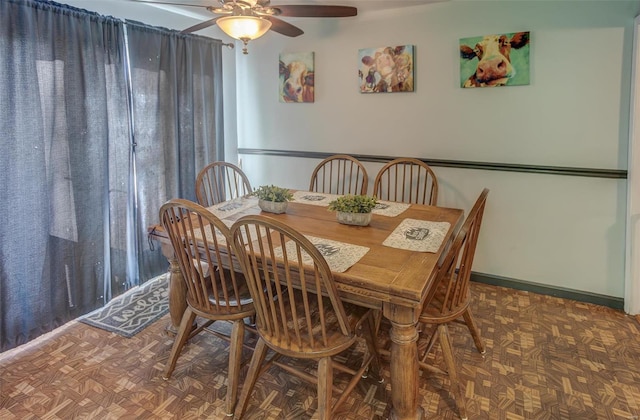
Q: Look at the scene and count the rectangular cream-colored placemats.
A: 6